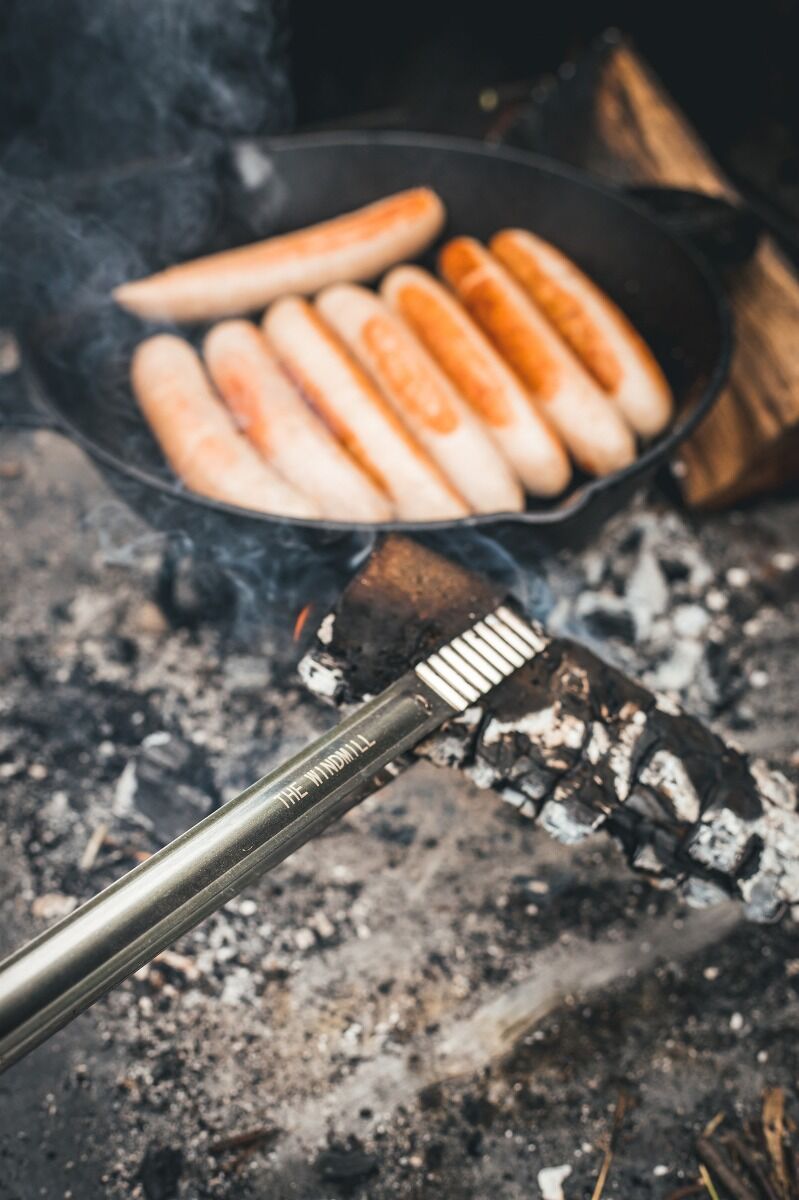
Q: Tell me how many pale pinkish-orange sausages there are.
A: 8